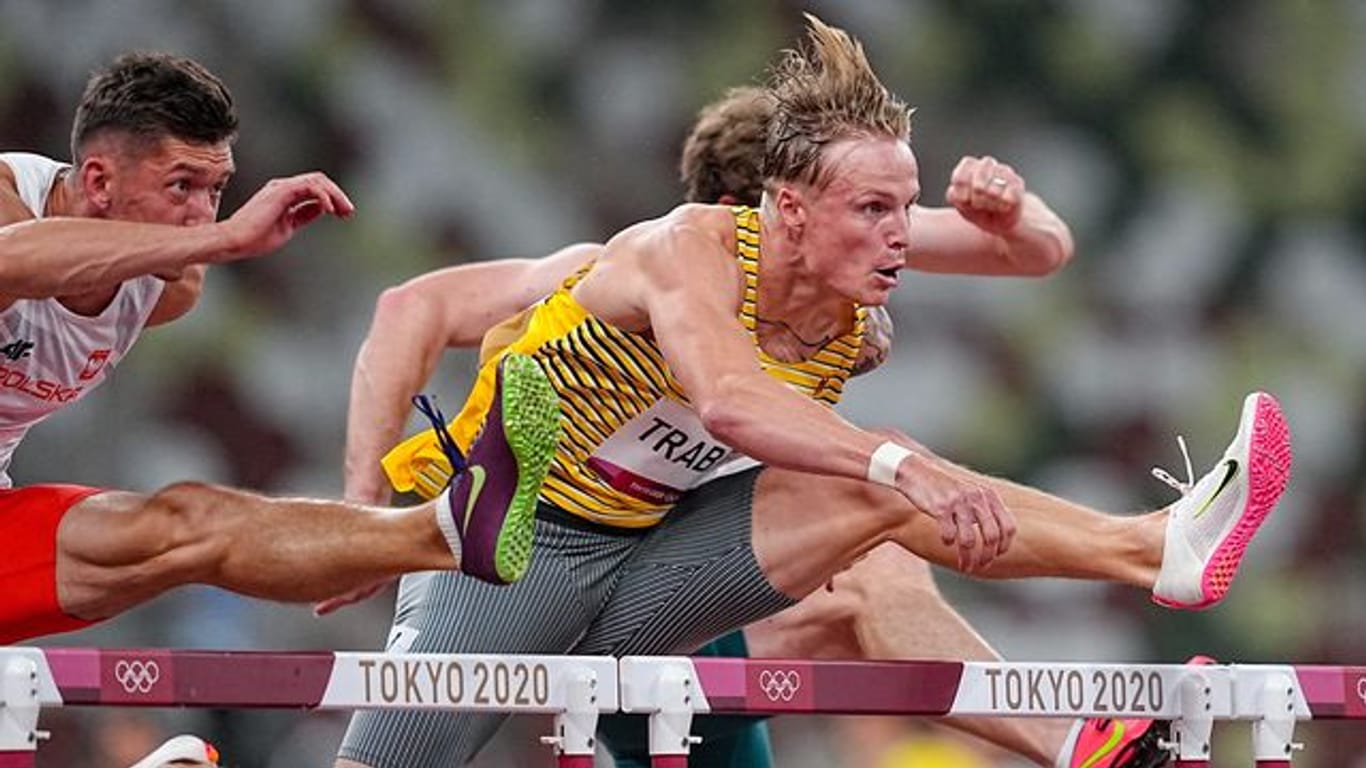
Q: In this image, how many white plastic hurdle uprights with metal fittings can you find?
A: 5